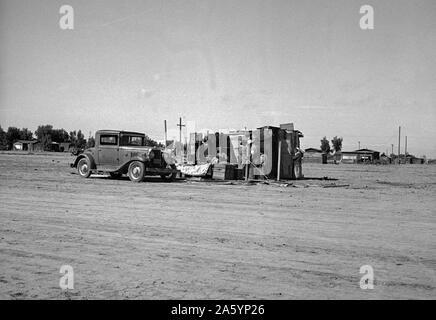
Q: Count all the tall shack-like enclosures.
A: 1